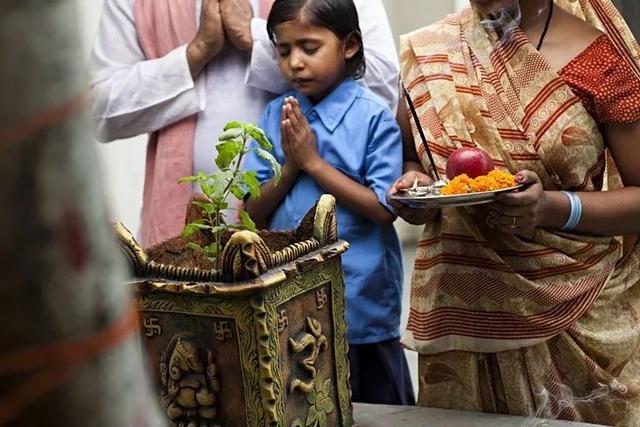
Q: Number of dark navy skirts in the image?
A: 1